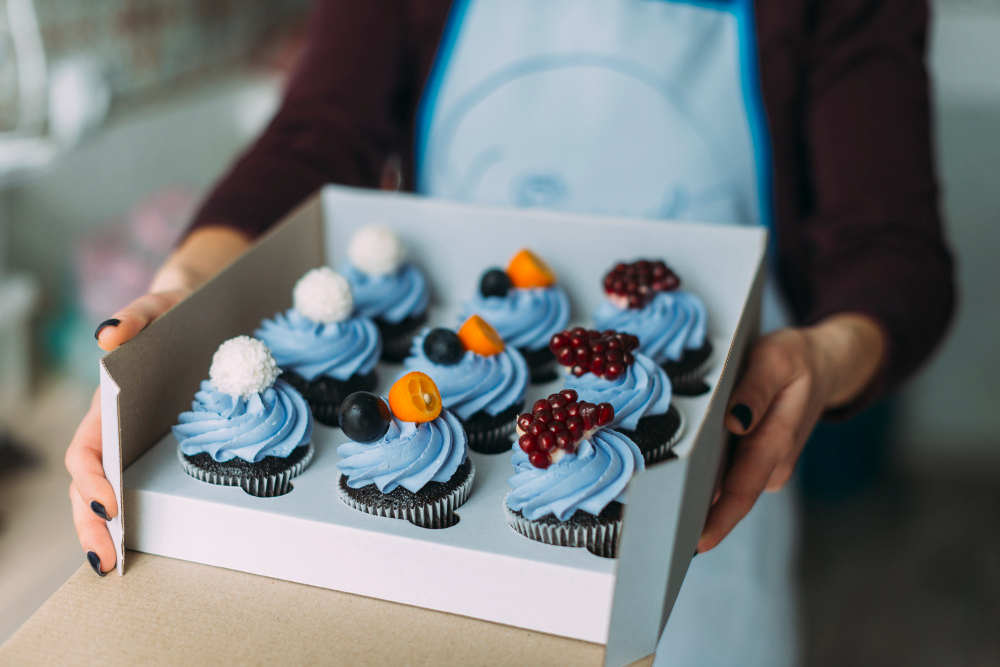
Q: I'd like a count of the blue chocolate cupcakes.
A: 9